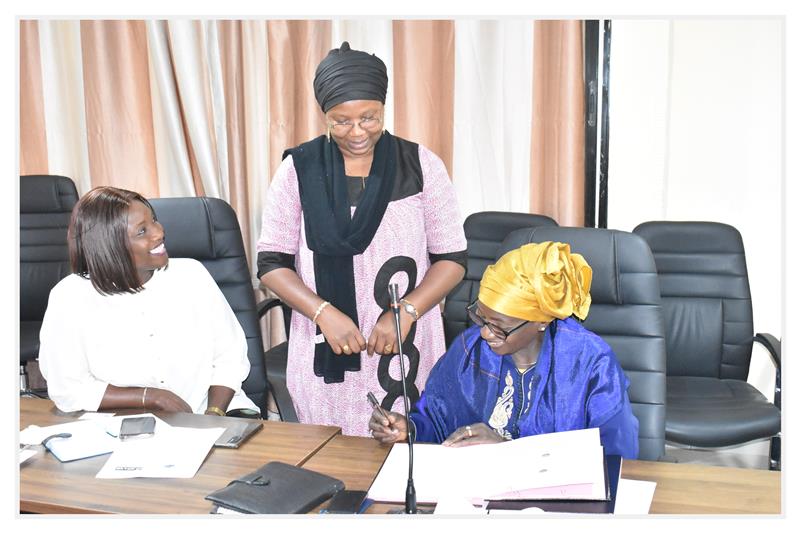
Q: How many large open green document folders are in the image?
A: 0